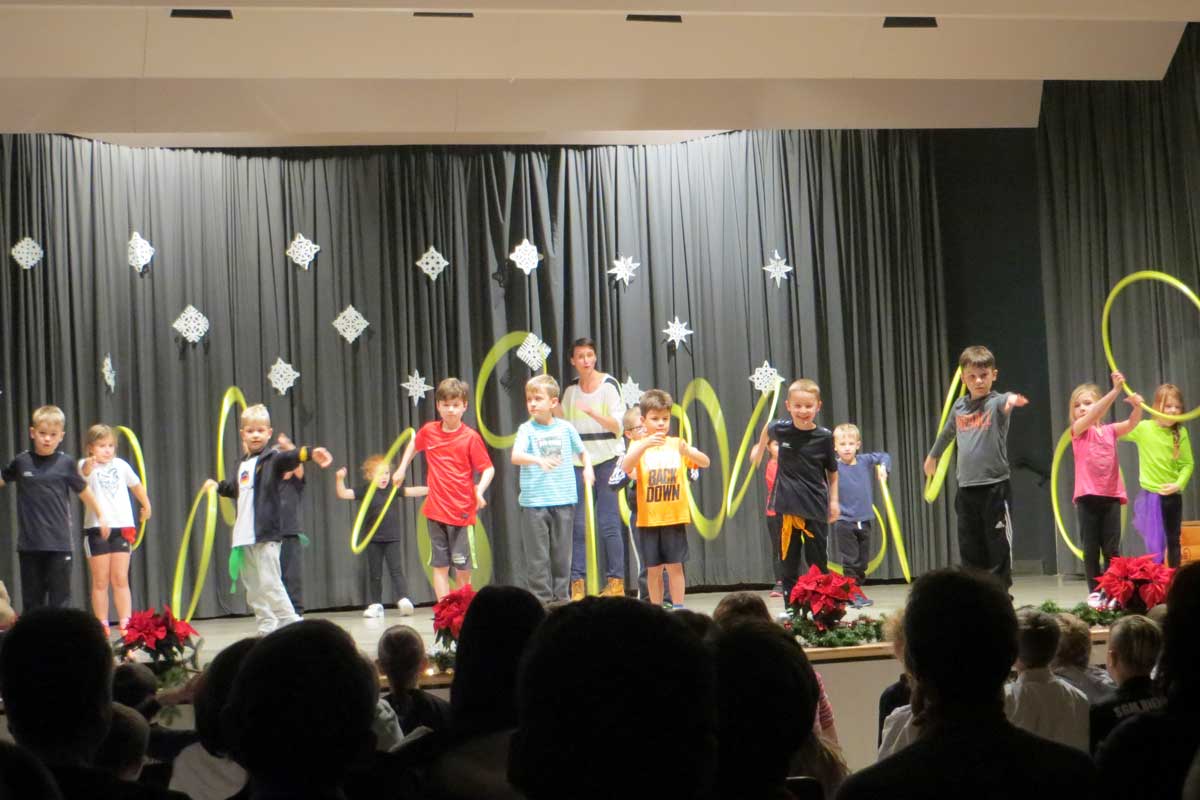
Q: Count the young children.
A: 15